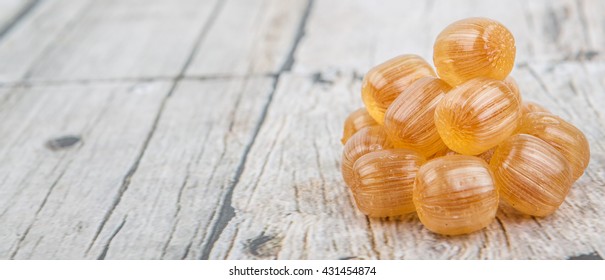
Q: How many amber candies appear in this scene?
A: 12